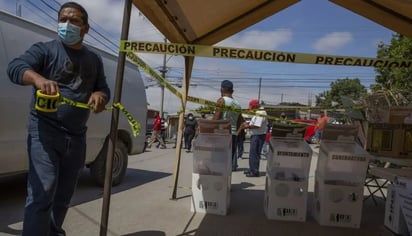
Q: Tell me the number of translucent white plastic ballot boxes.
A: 3